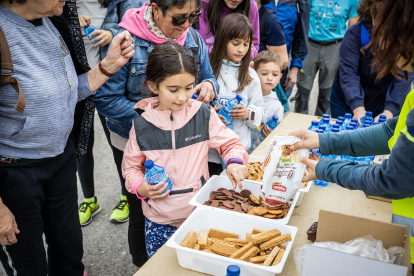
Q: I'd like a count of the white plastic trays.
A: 3